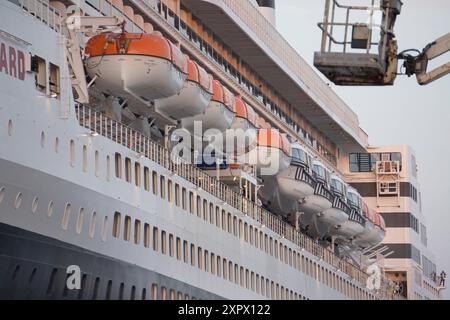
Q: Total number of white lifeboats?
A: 4